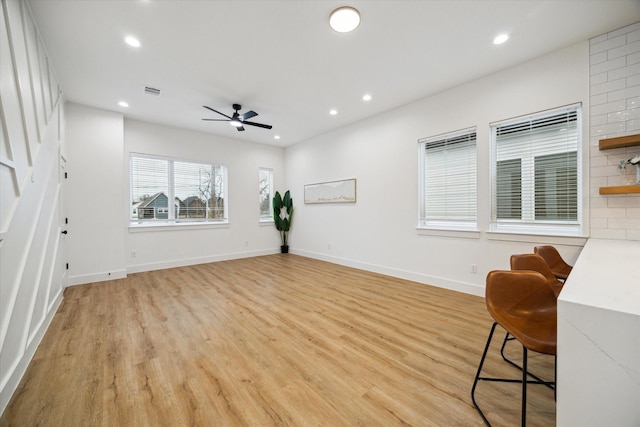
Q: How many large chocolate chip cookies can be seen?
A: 0